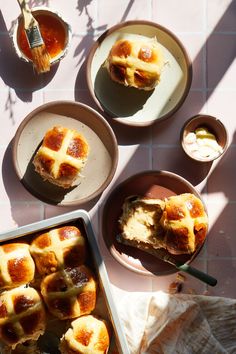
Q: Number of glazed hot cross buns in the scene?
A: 8